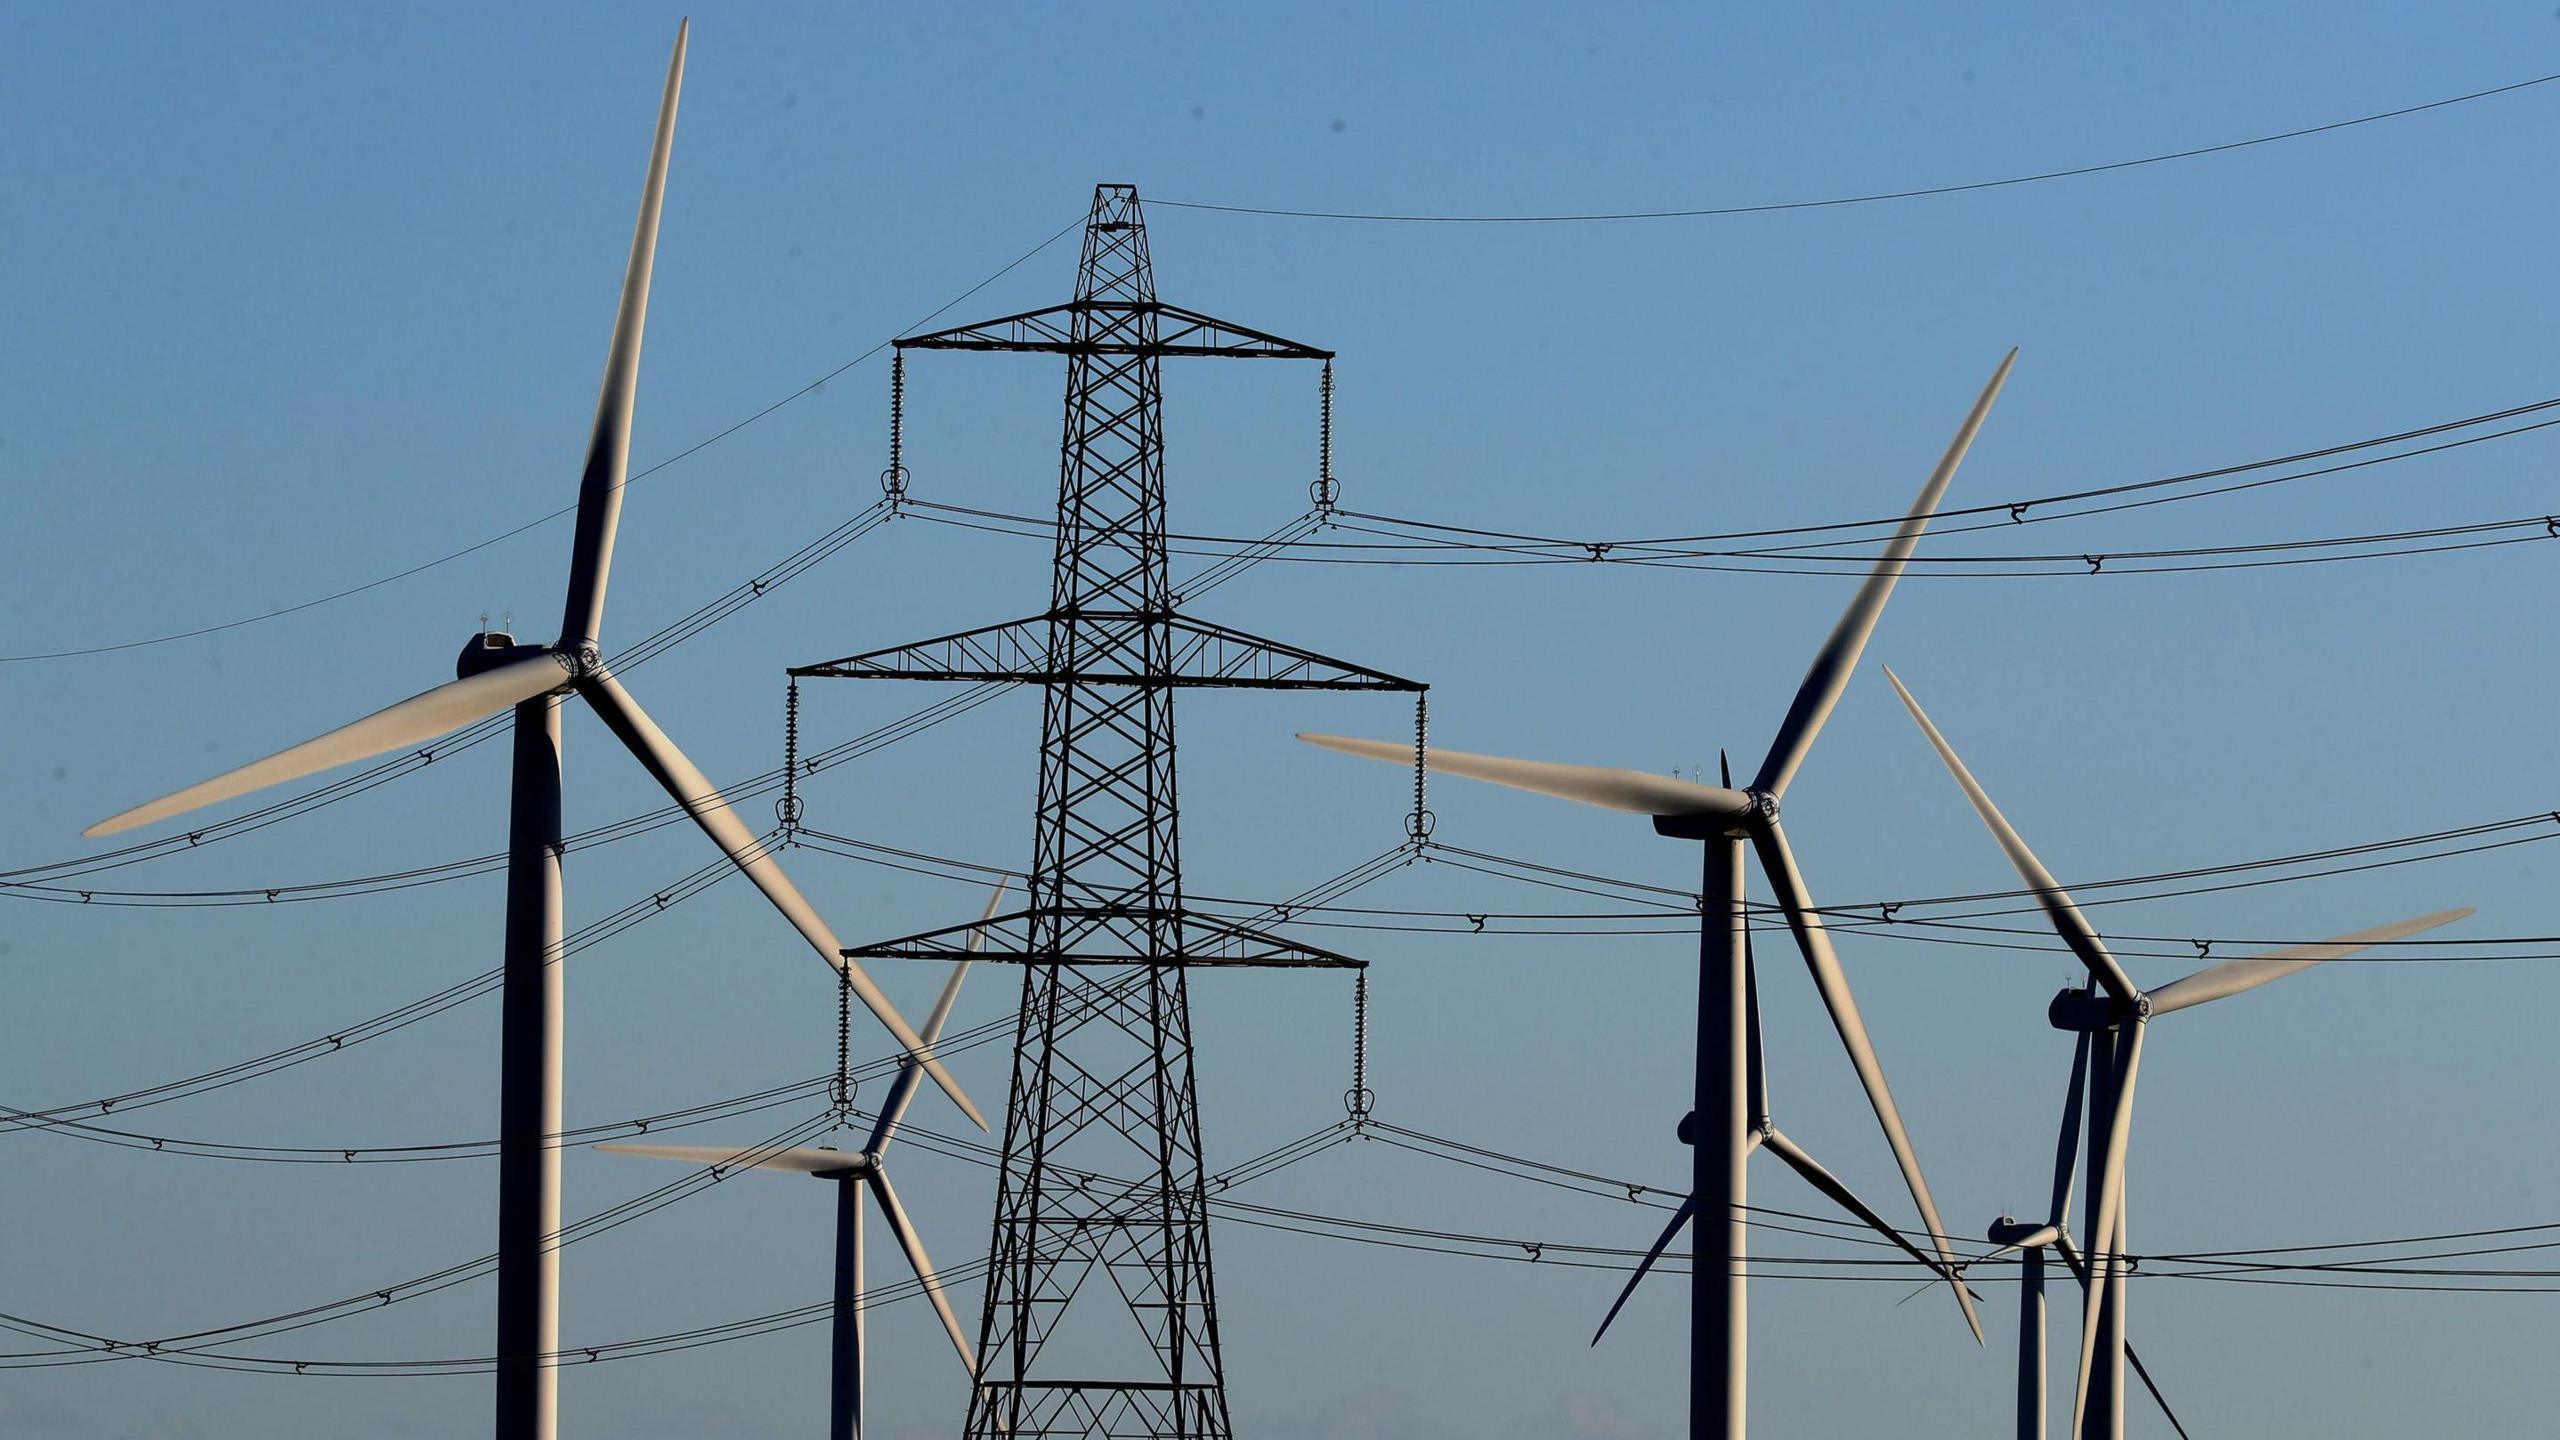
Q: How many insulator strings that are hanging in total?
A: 6